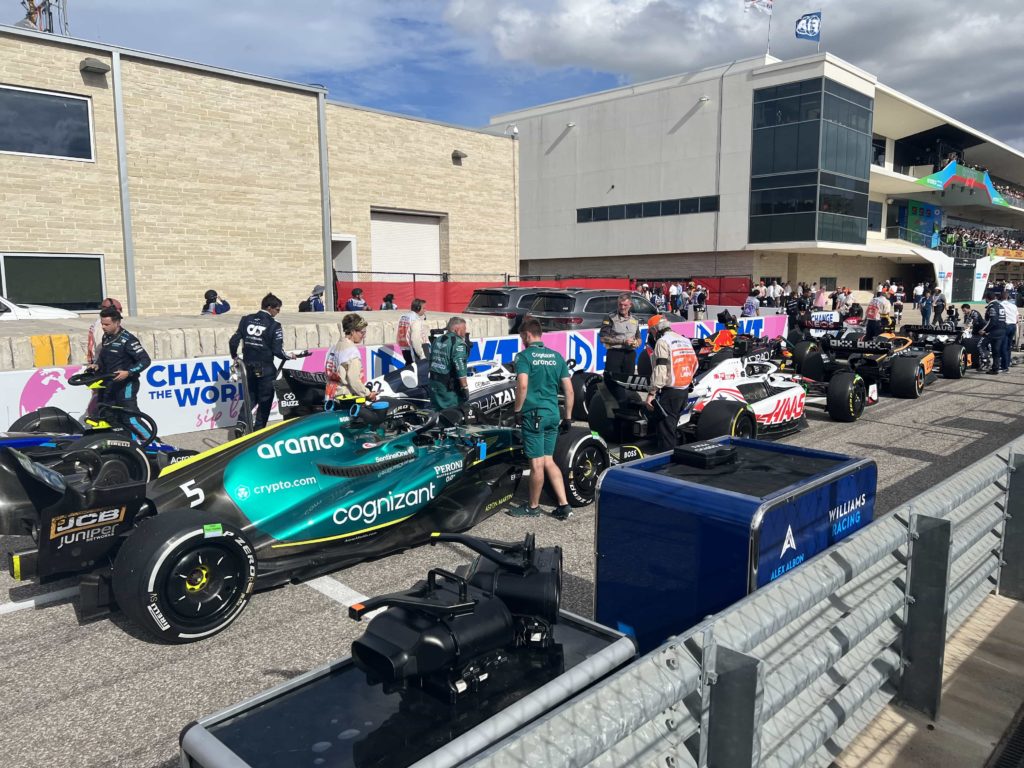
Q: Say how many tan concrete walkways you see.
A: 1